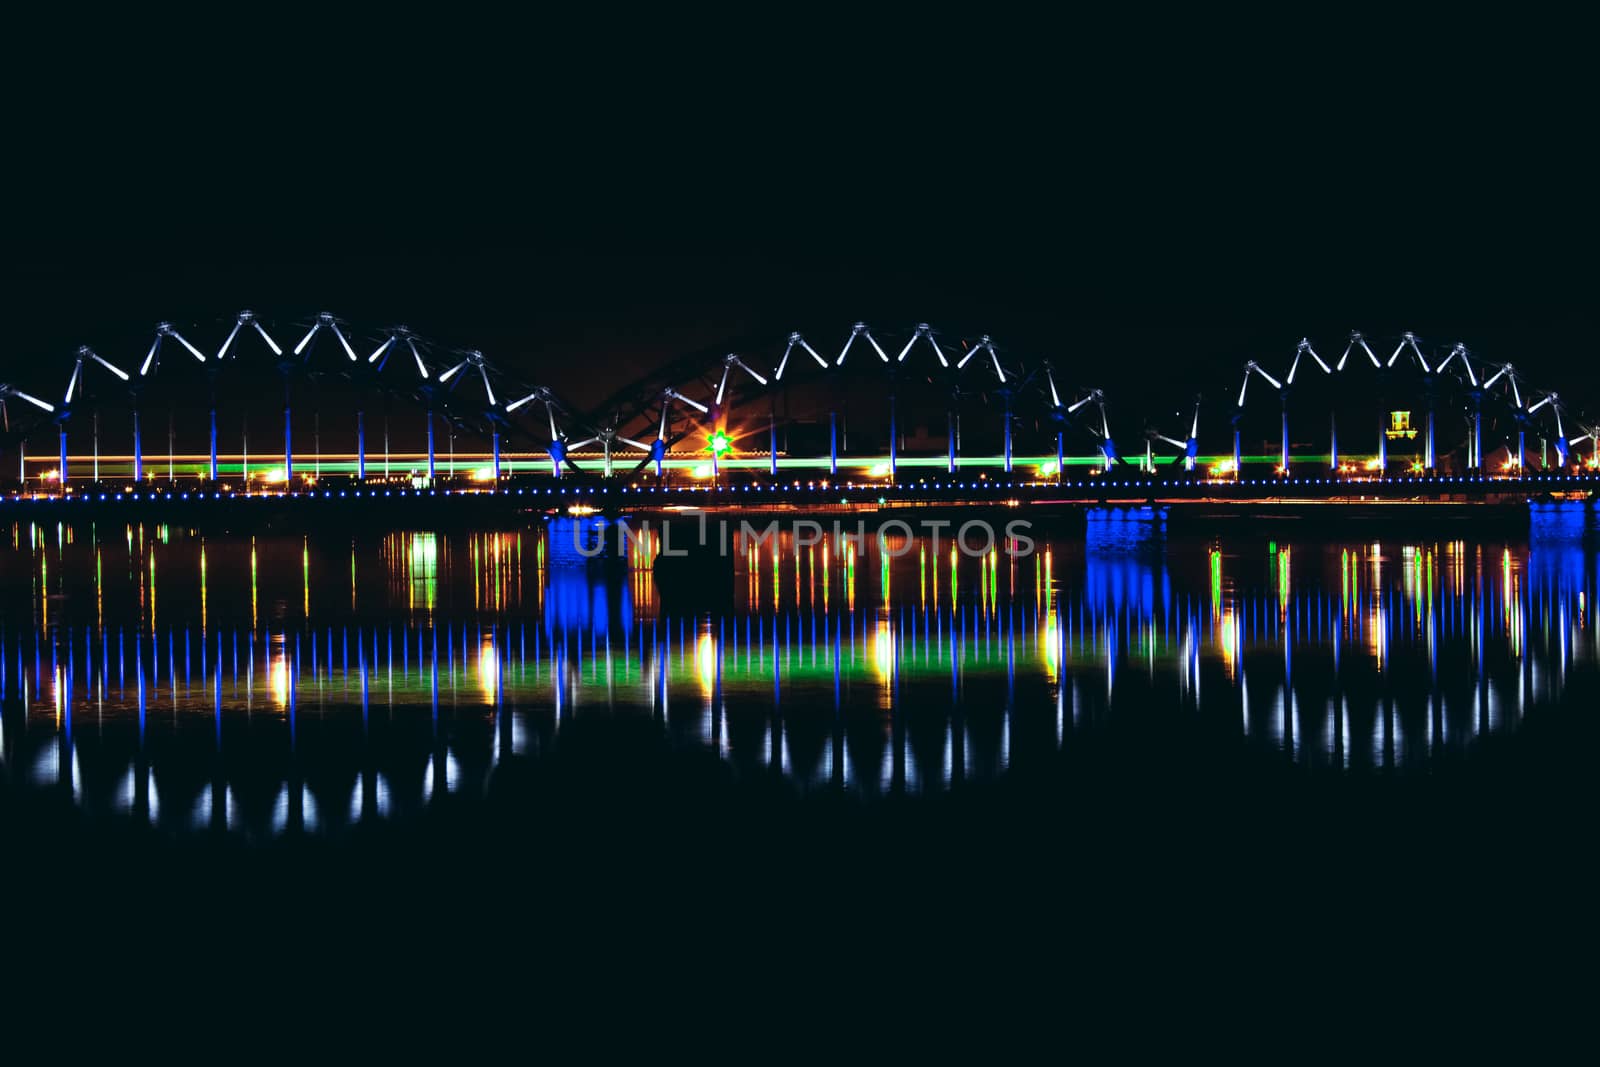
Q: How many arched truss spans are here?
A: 3